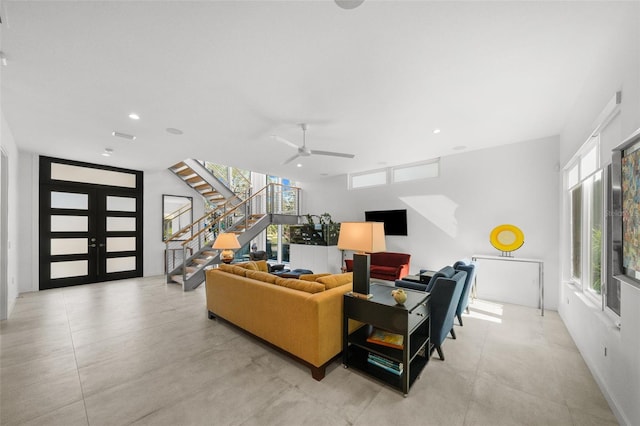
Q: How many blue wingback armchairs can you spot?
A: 2